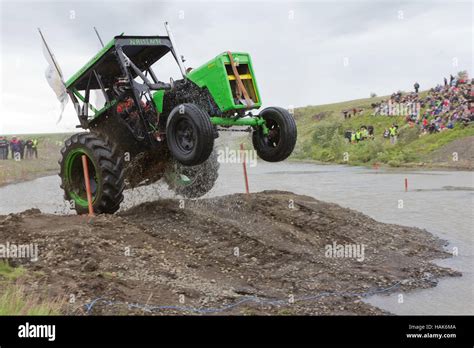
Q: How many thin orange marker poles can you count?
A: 3